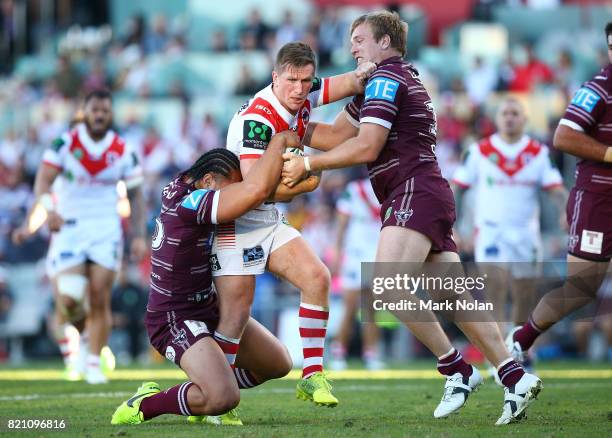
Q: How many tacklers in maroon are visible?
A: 2